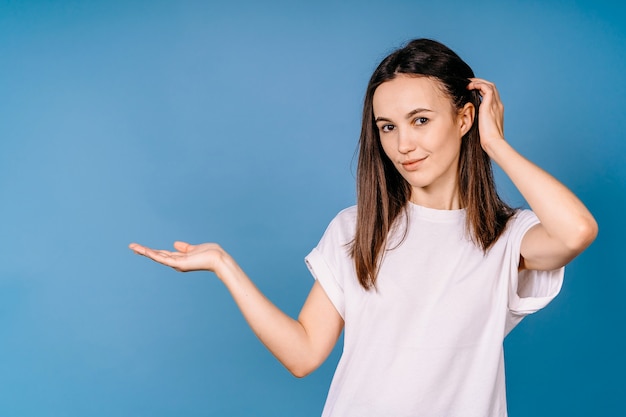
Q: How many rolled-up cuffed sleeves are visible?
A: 2